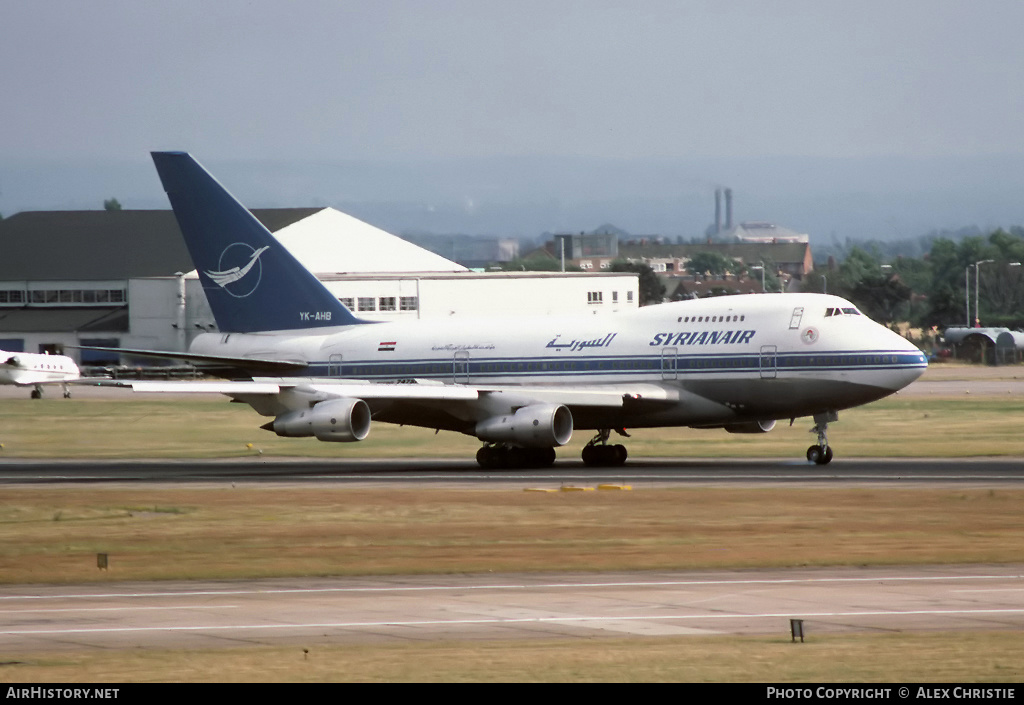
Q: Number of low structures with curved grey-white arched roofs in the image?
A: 2